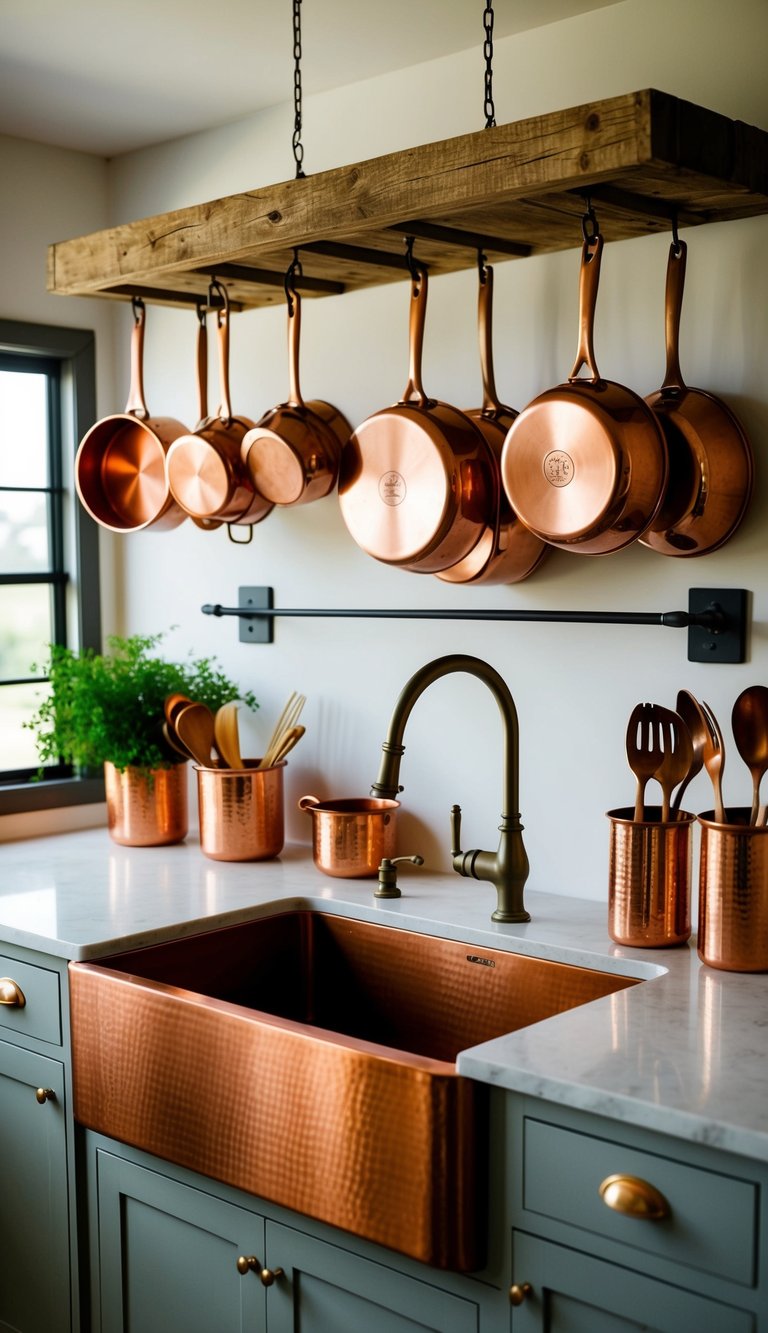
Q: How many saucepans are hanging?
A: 8